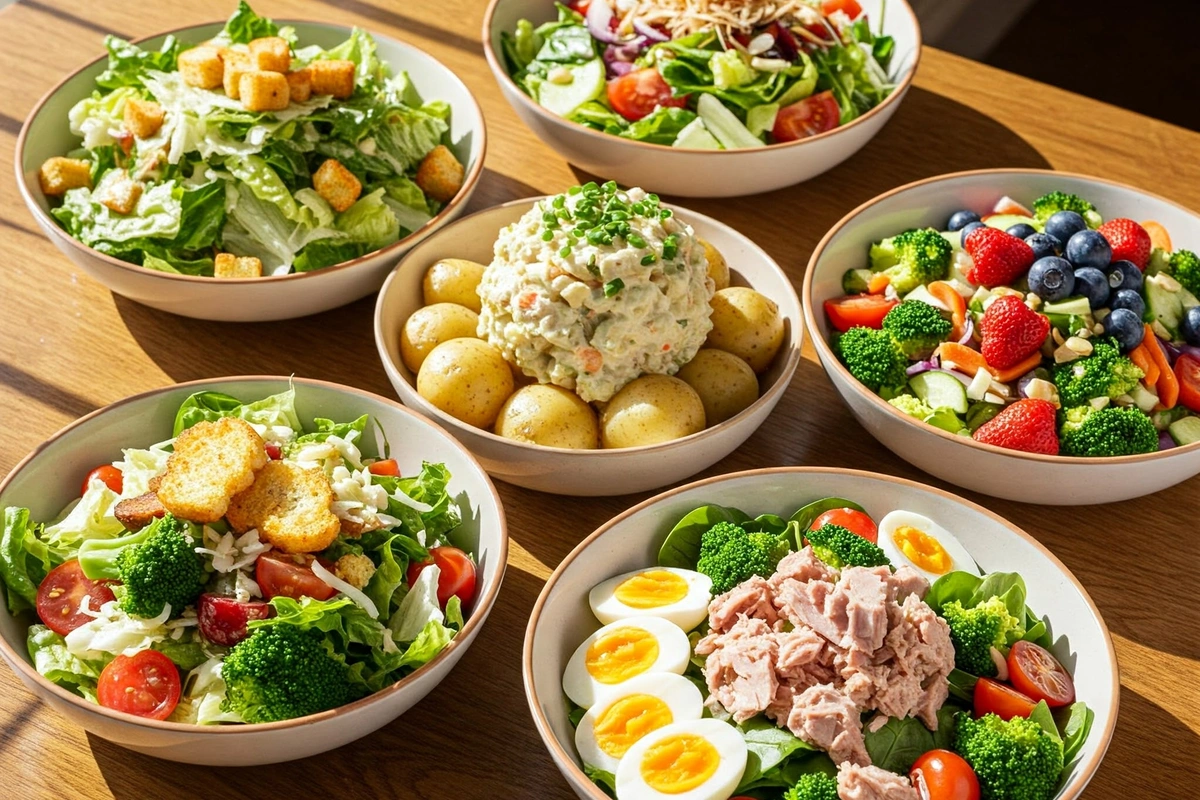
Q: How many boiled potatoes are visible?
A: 8